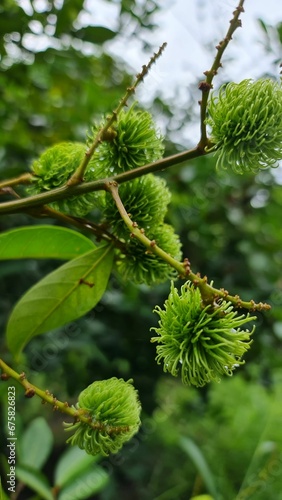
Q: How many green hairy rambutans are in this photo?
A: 7